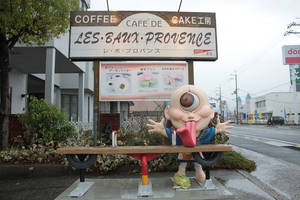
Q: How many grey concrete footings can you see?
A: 3